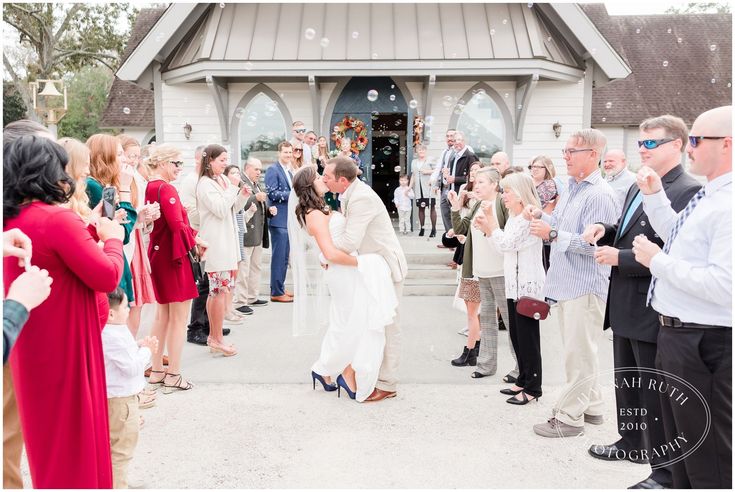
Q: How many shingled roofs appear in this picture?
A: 2